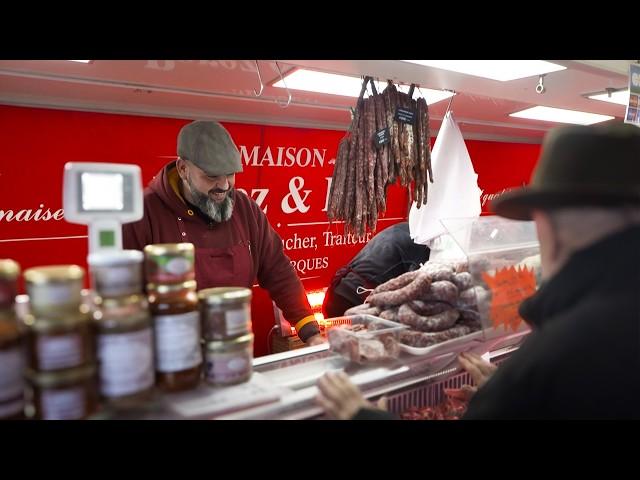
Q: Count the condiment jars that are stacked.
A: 11